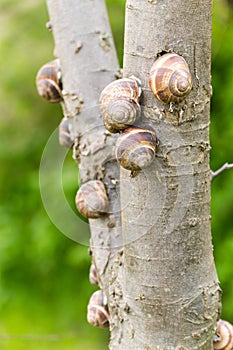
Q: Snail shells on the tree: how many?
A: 9